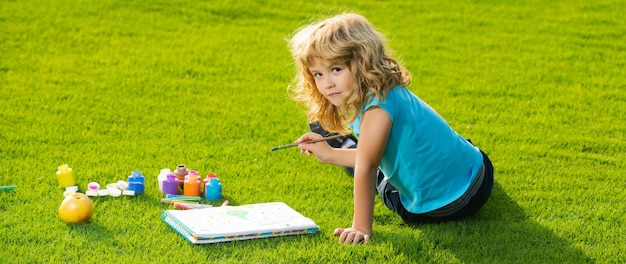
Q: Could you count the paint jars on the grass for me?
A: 9